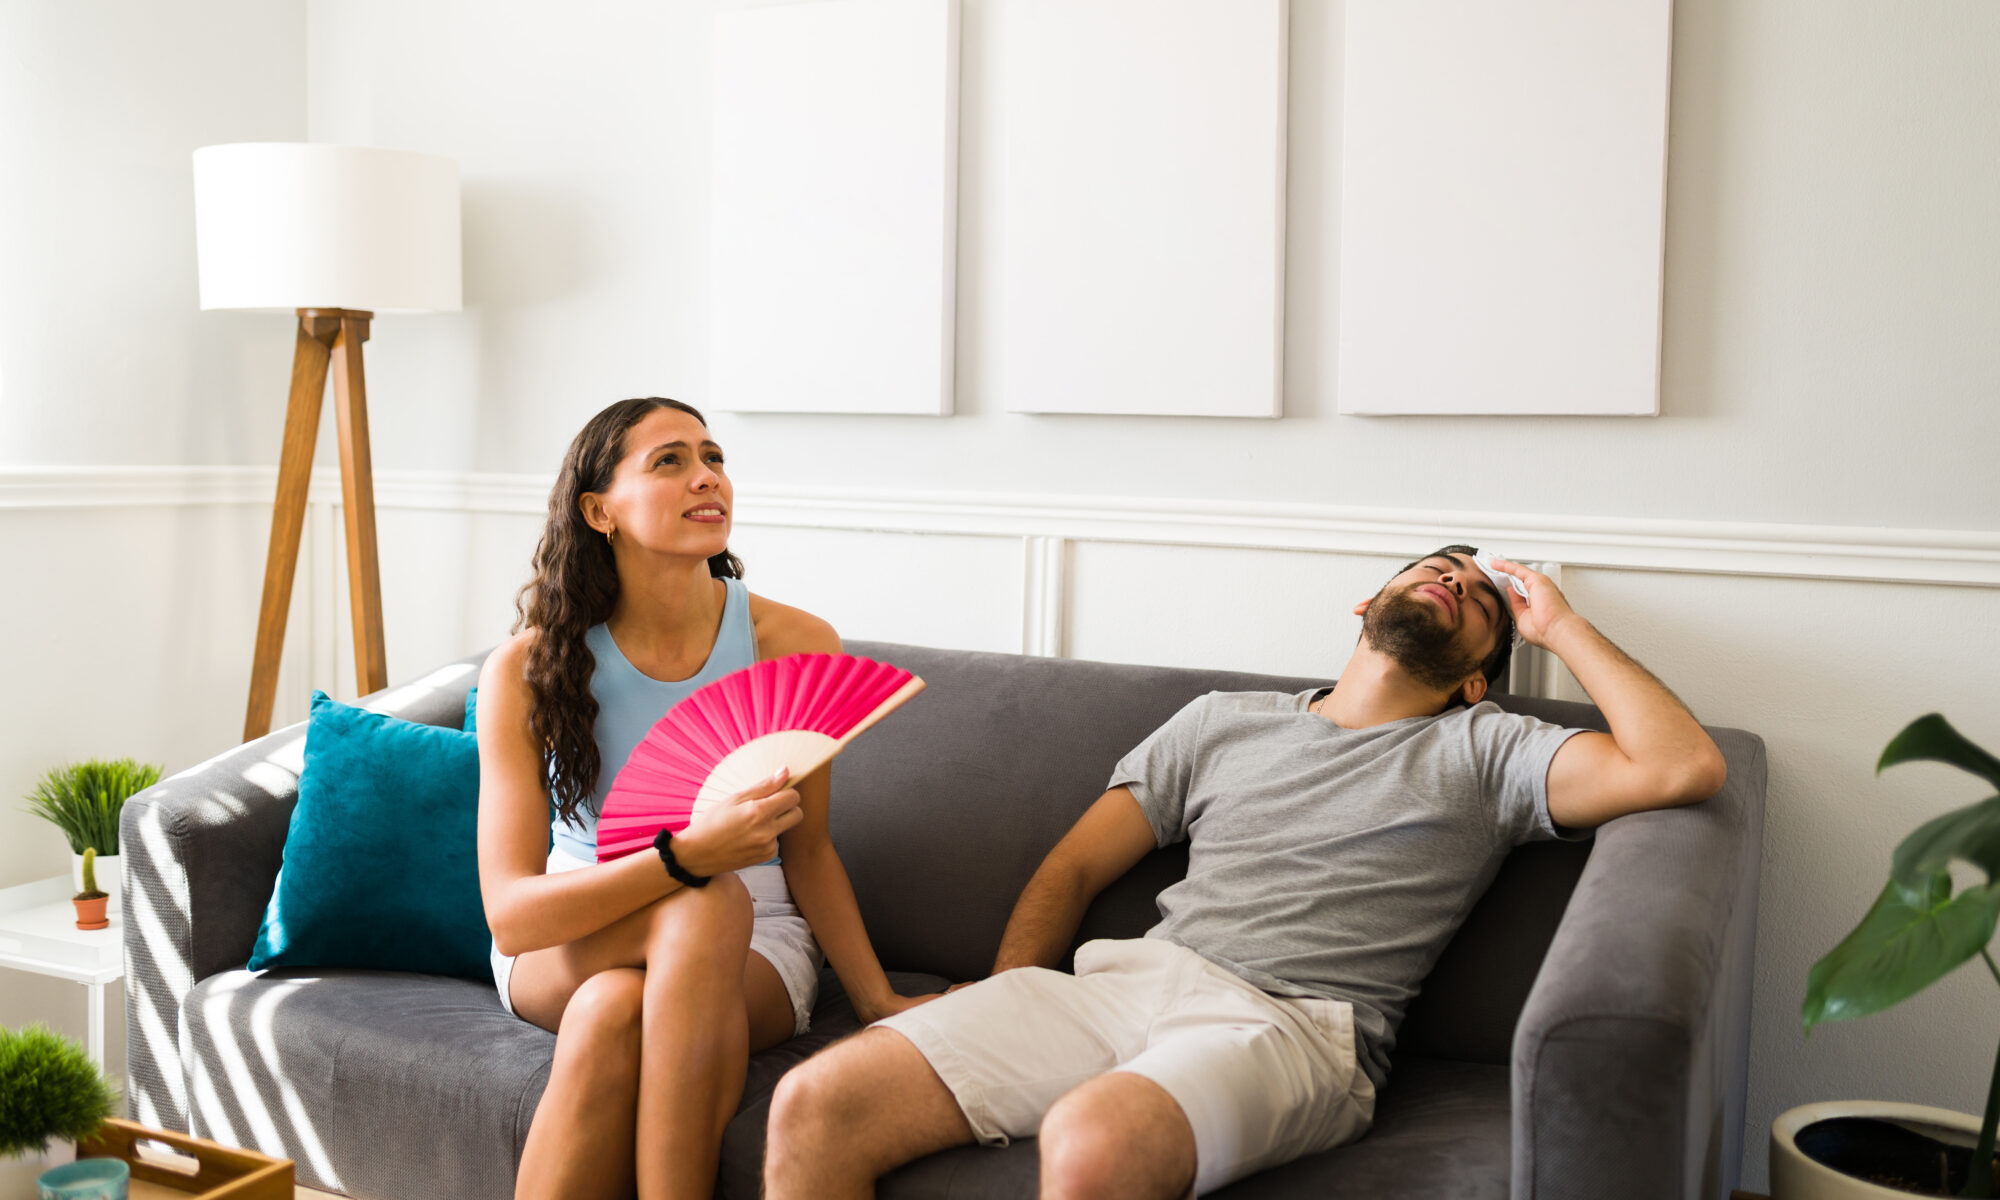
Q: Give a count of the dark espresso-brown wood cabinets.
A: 0